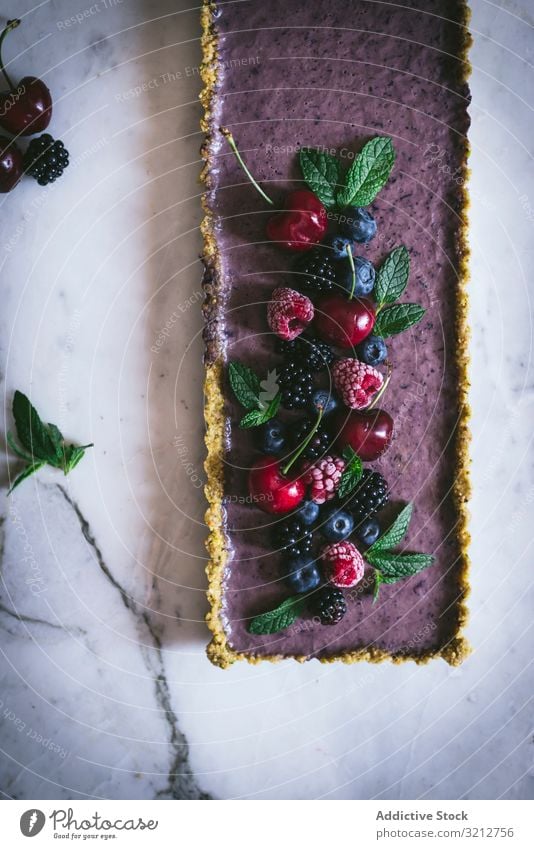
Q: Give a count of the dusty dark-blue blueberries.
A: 10